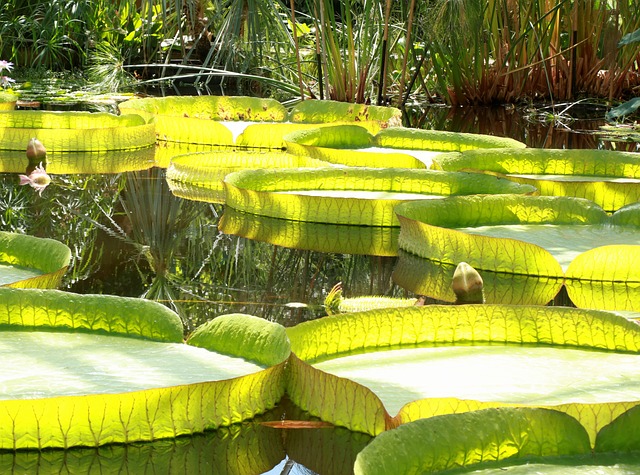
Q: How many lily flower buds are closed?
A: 2